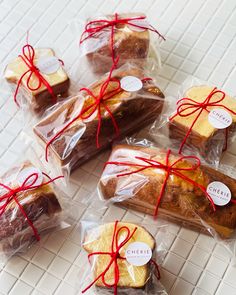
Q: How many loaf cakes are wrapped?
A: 7